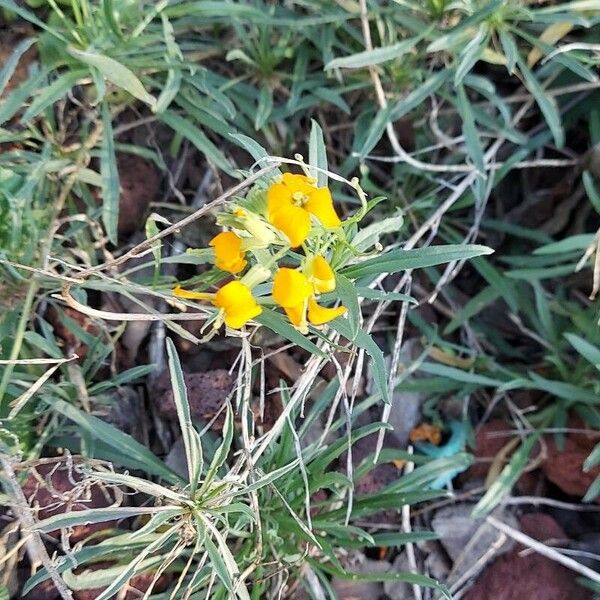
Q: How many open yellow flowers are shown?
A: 4